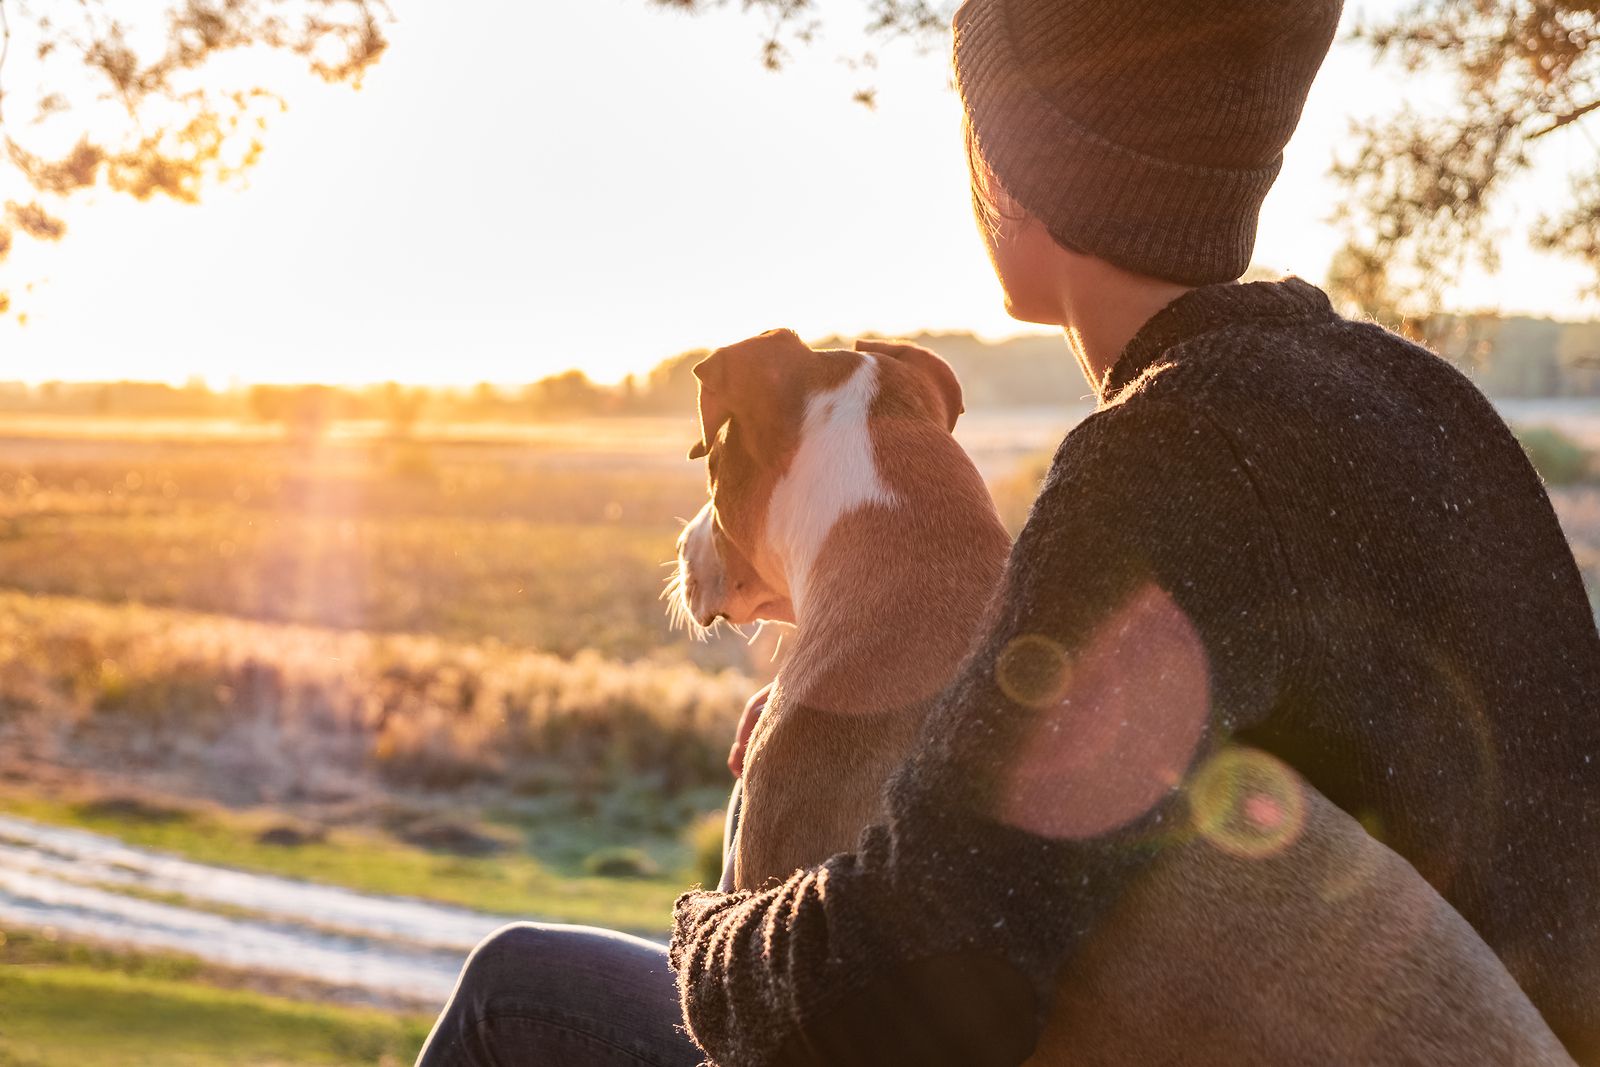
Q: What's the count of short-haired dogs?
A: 1